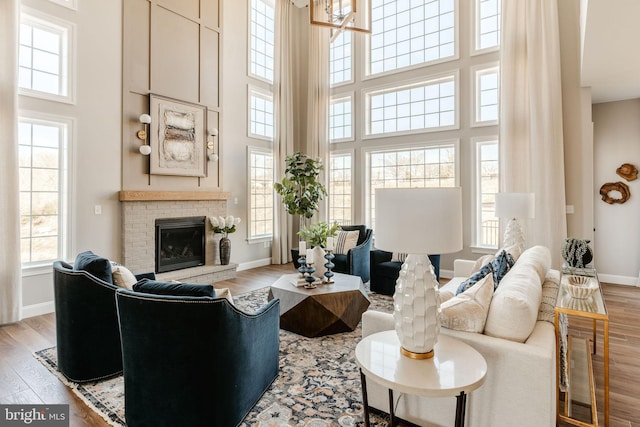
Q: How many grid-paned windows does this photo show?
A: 14